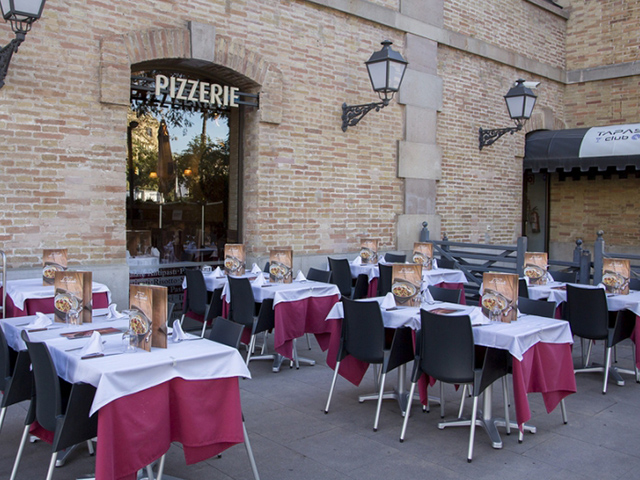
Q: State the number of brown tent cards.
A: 11